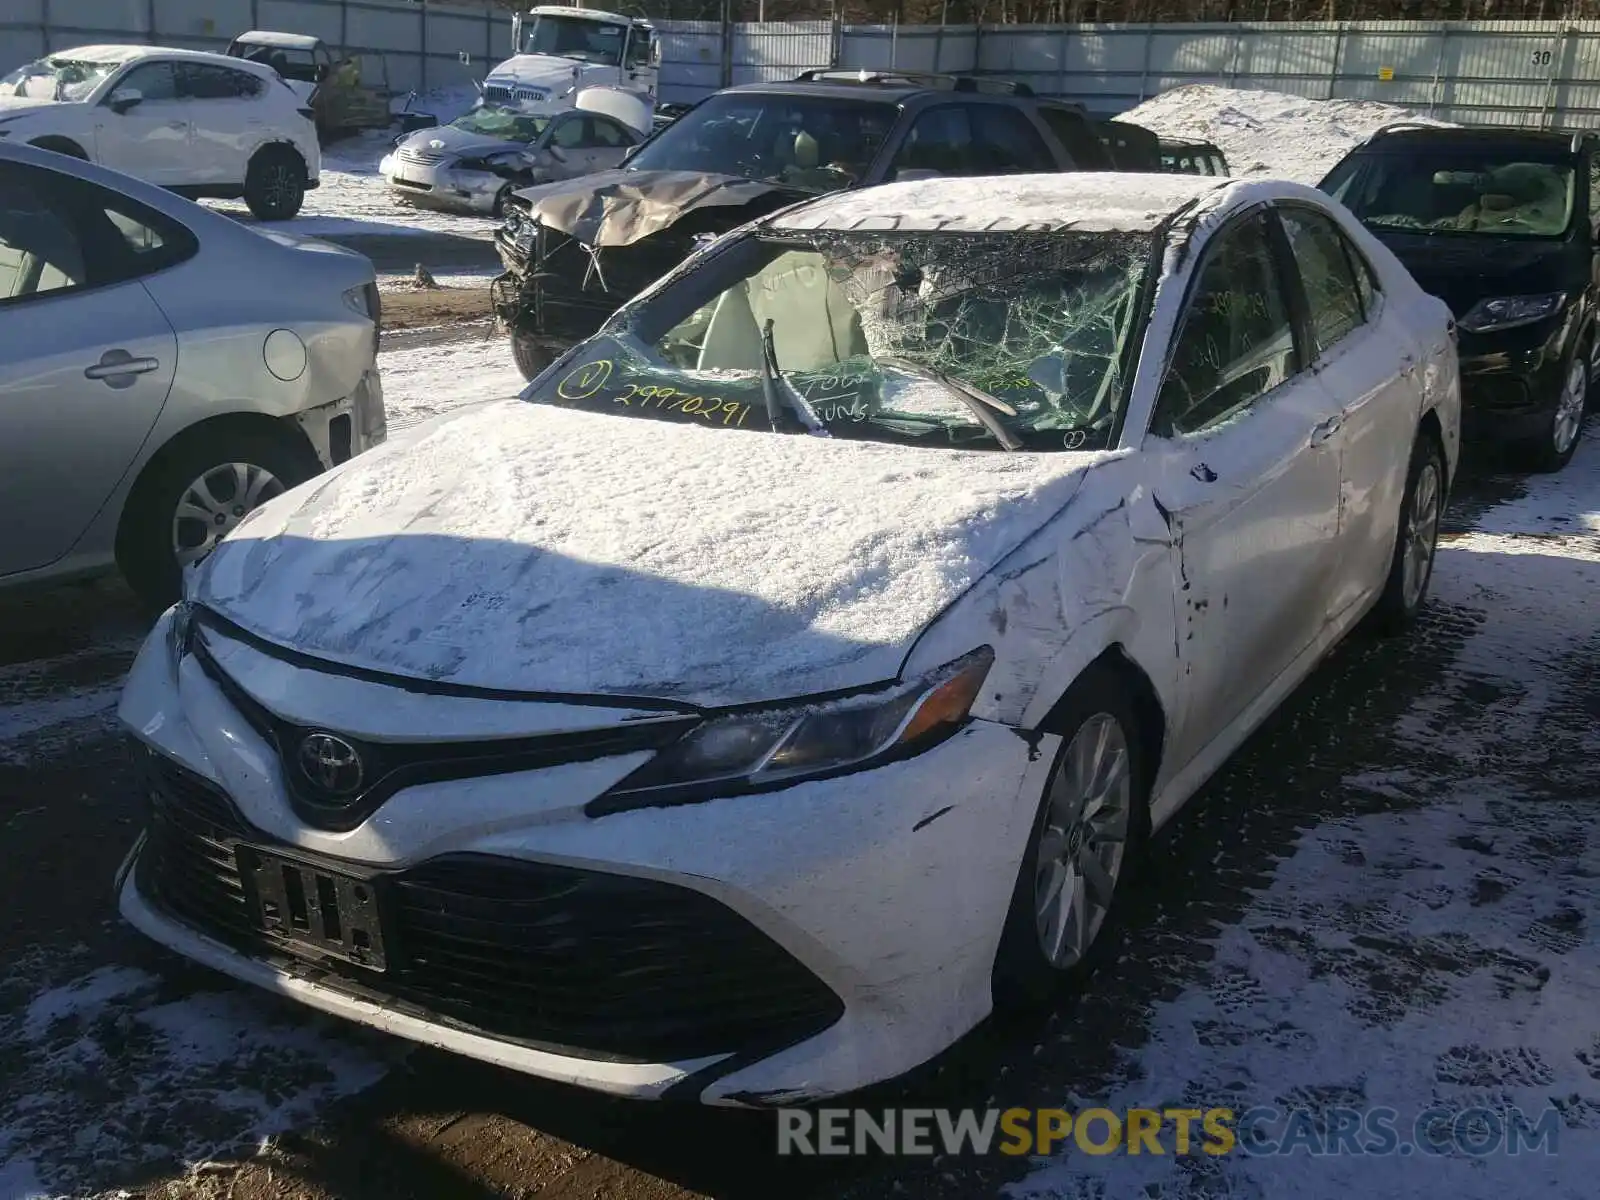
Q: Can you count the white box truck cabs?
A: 1